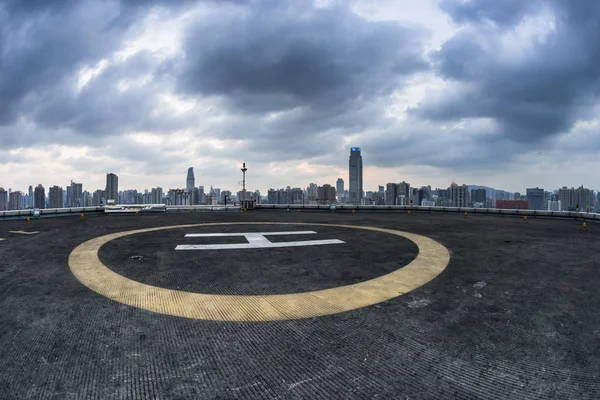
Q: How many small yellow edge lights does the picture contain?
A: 11